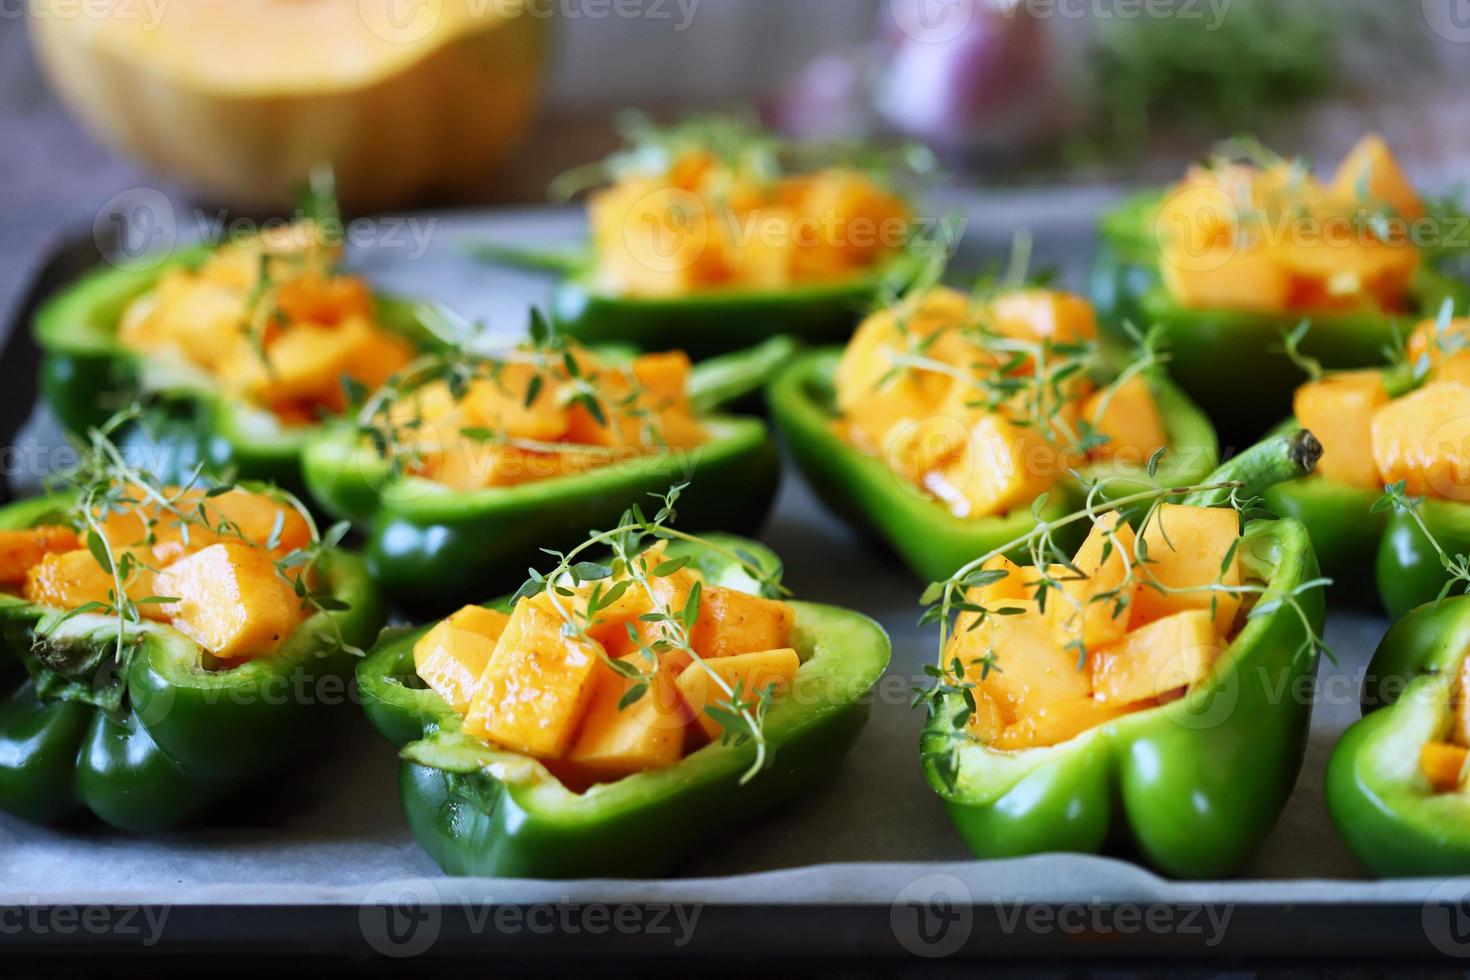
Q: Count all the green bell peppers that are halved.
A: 10